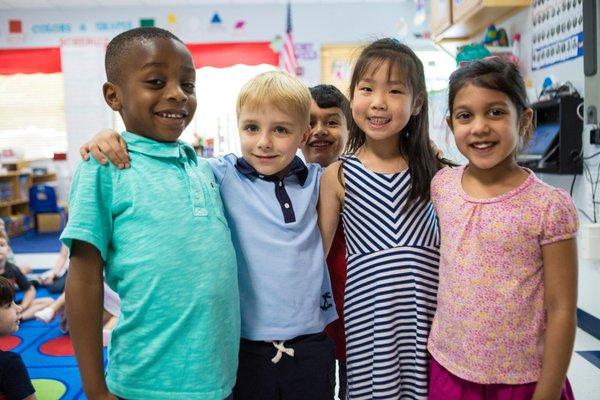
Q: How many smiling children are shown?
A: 5